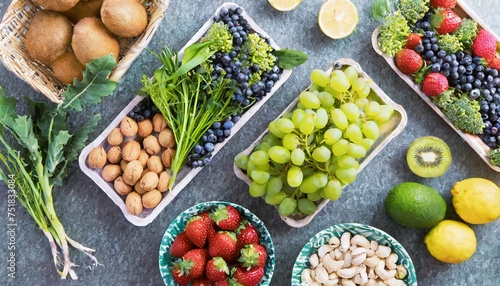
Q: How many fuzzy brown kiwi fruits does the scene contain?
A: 6